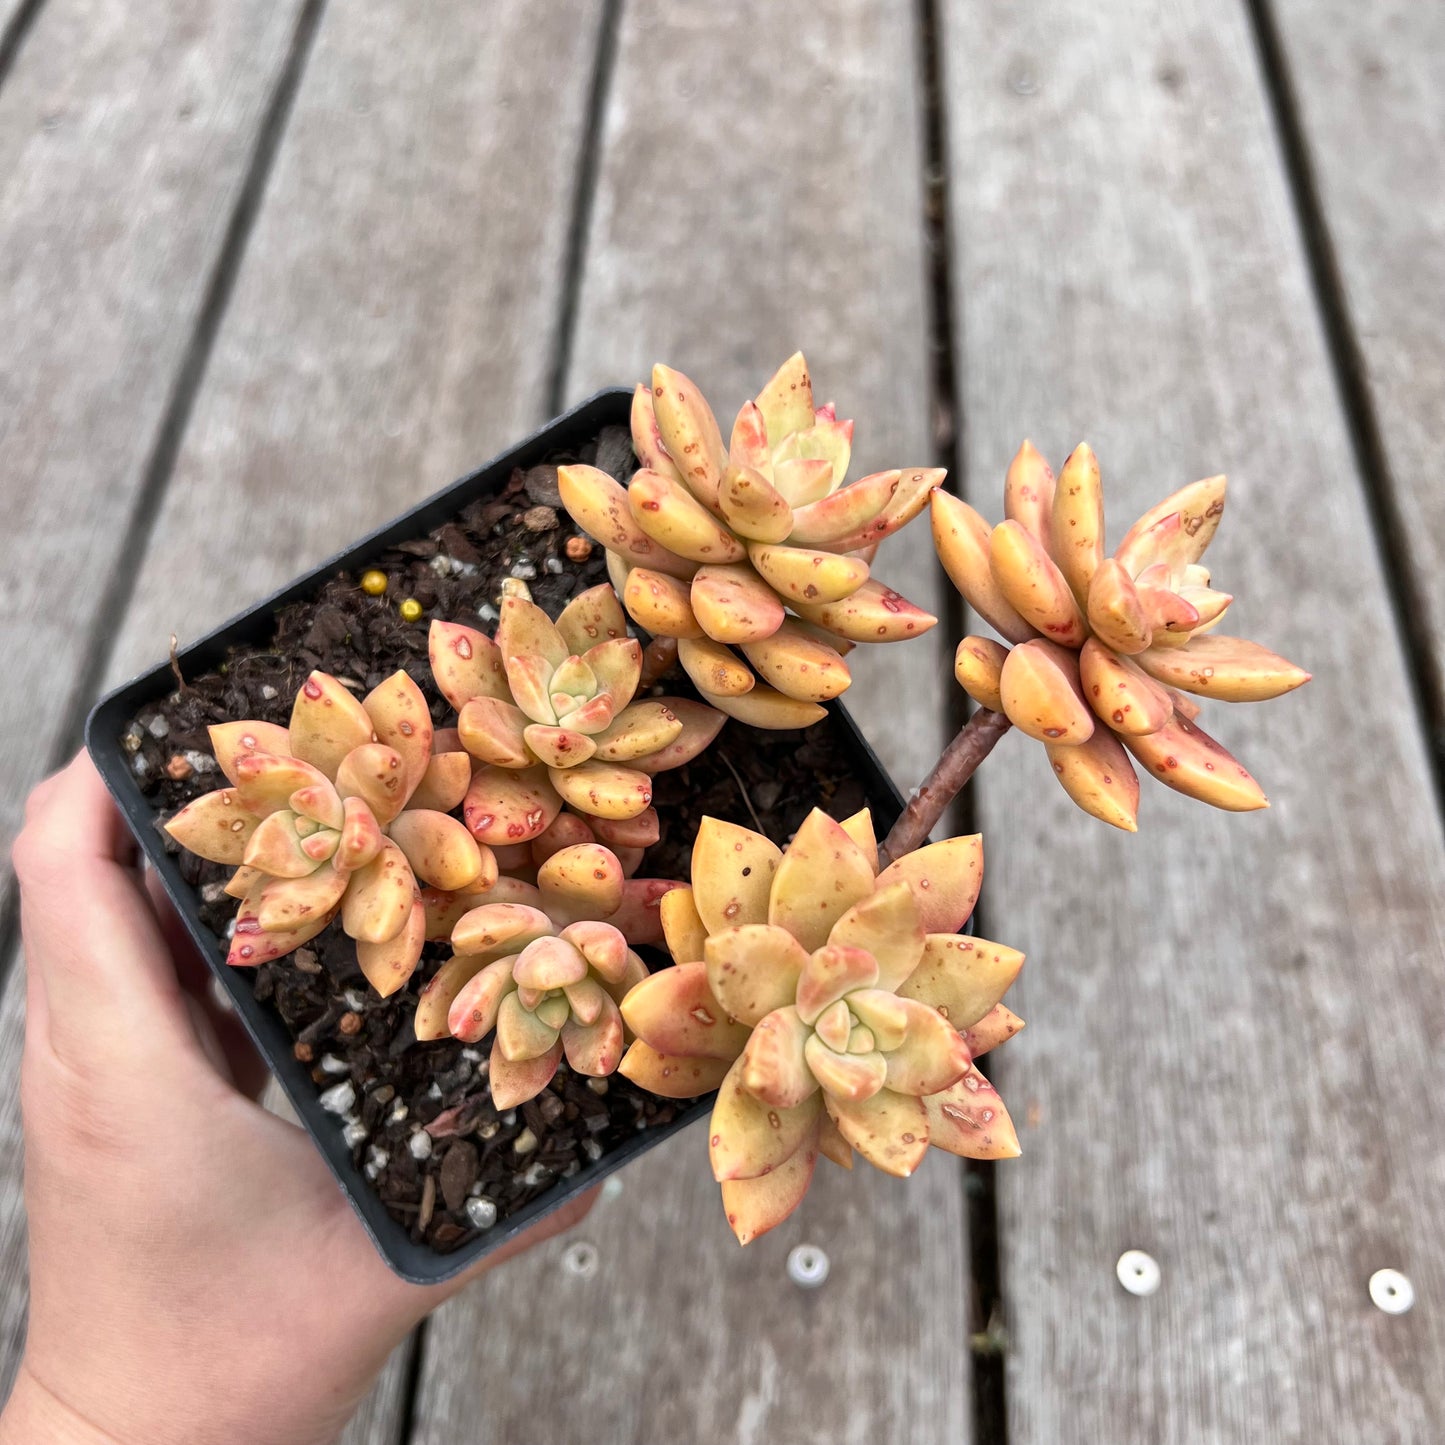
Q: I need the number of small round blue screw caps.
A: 0